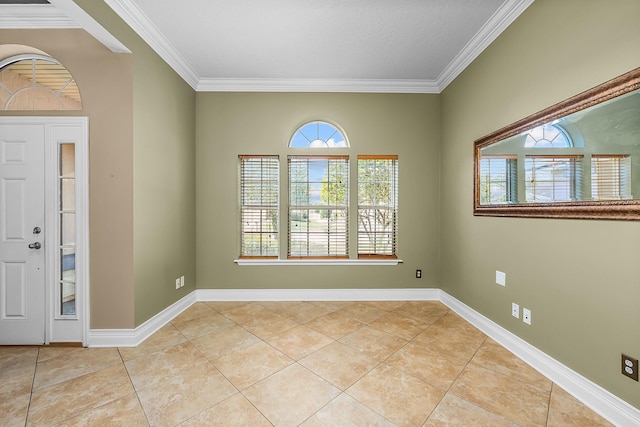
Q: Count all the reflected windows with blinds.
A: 3